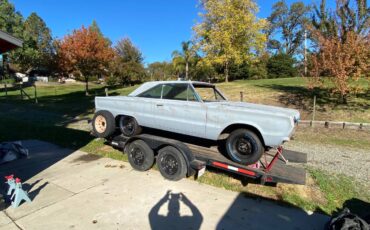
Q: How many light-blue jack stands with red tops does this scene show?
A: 2